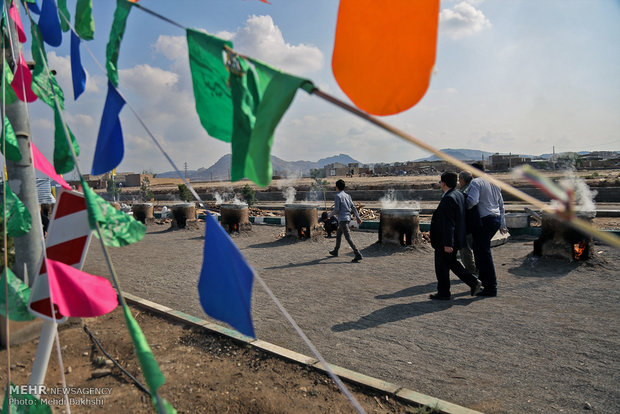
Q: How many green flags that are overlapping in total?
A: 2